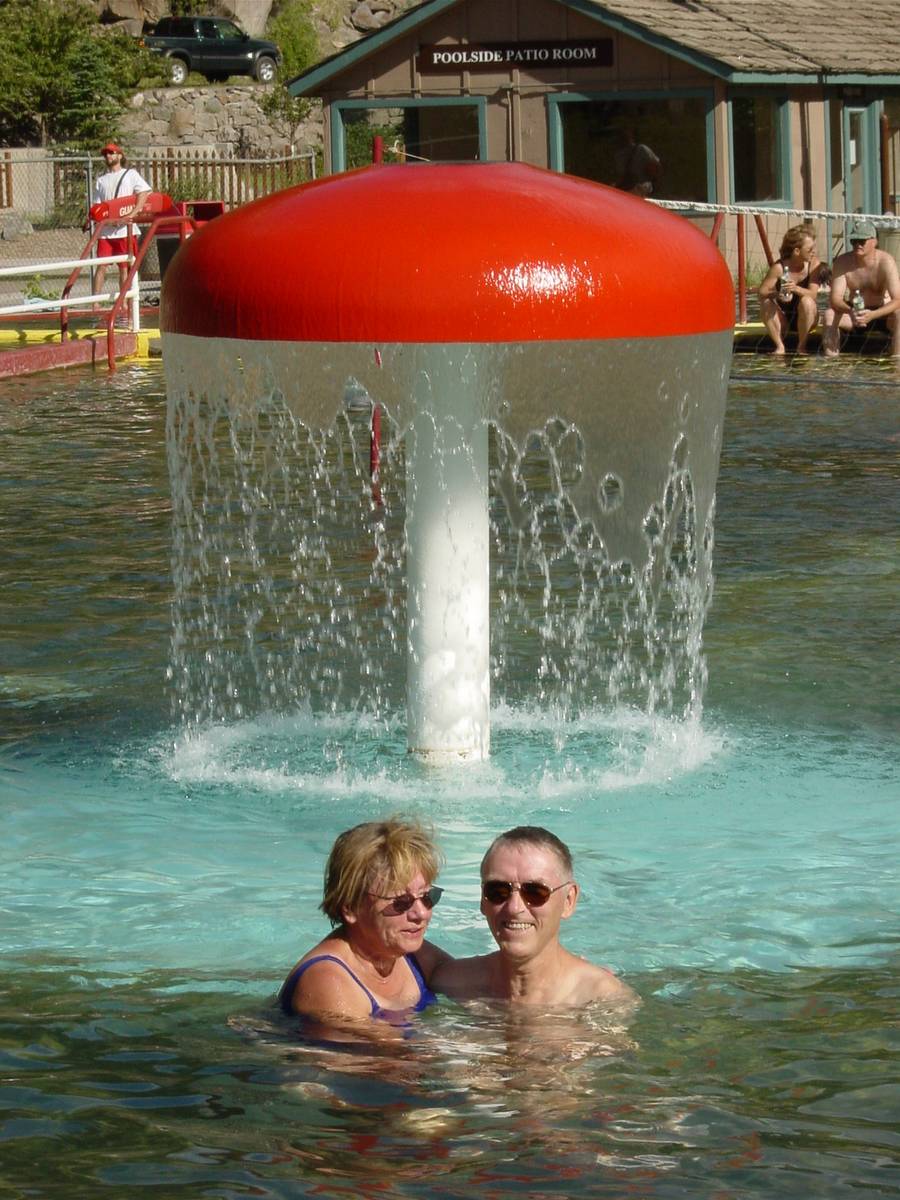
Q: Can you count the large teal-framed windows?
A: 3